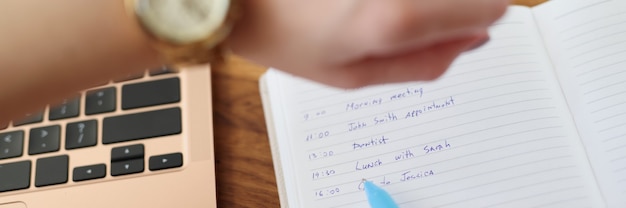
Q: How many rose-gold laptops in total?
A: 1